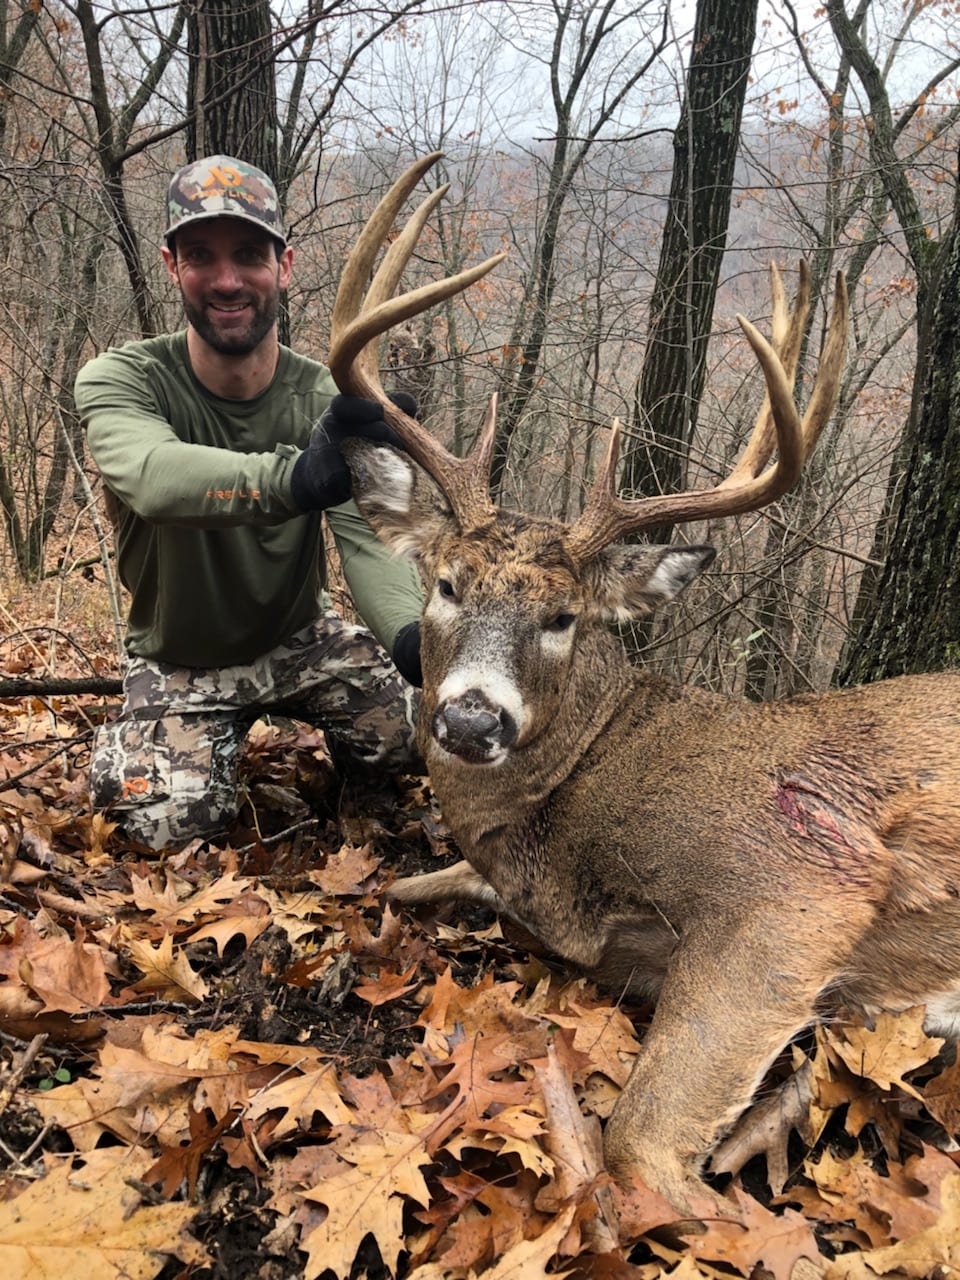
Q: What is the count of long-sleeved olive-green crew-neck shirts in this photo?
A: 1